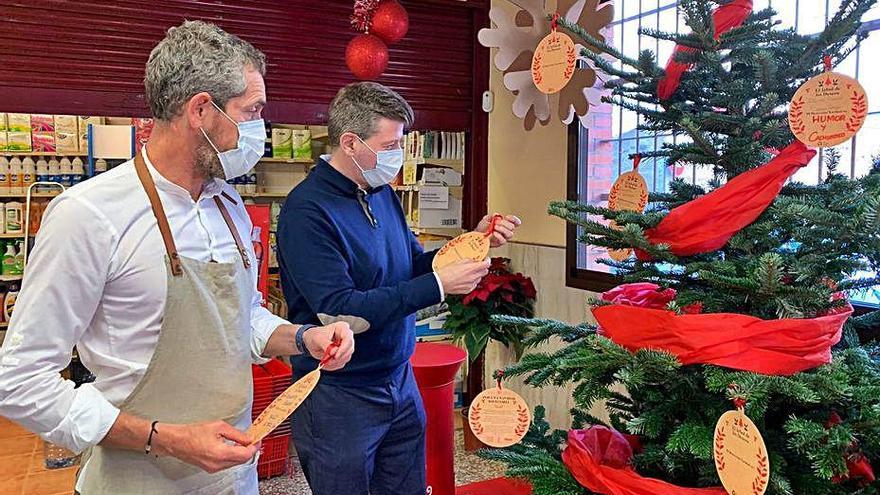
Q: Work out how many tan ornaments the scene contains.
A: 8